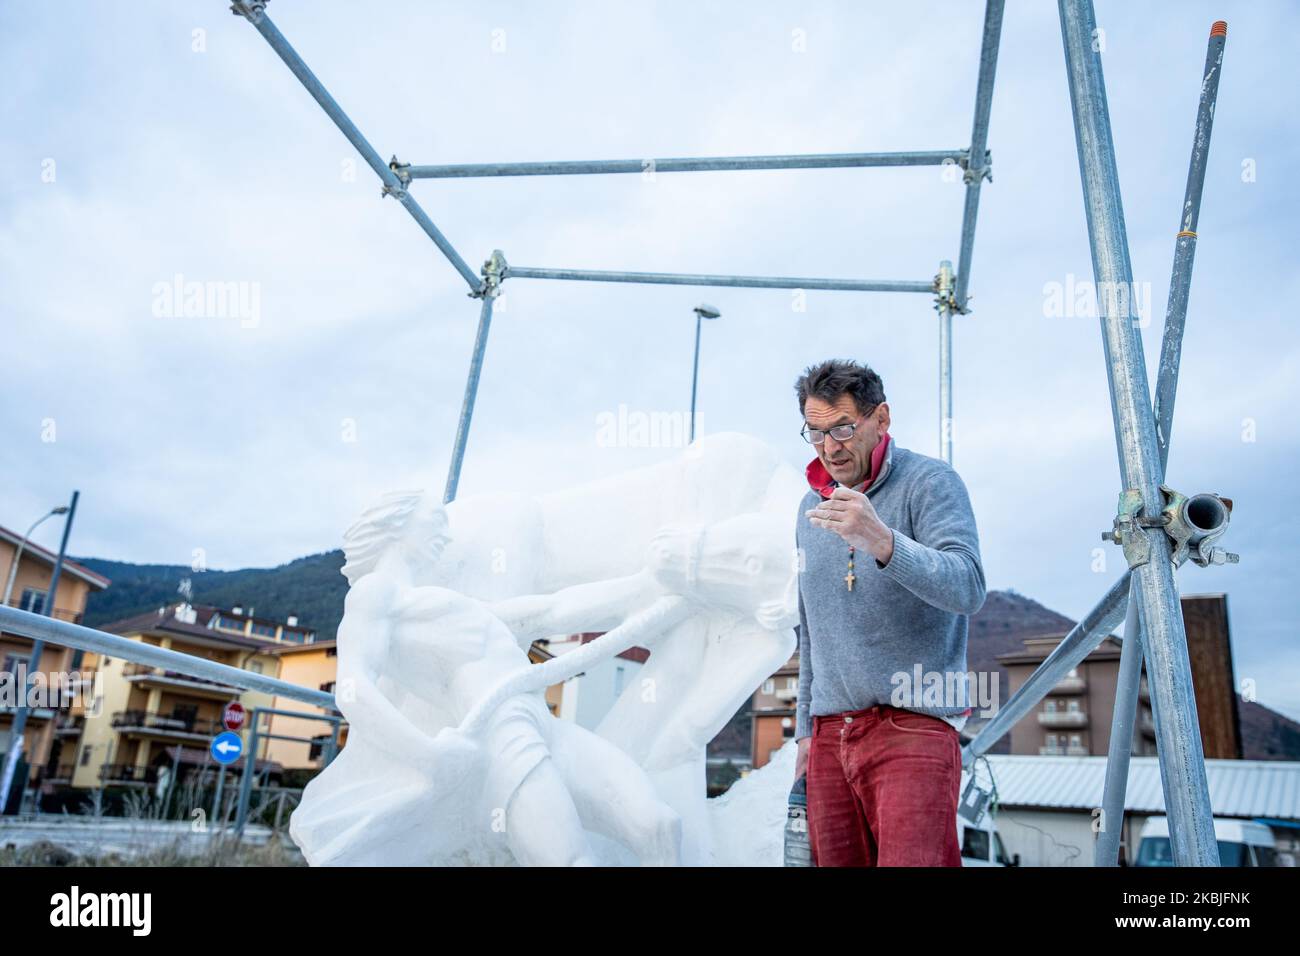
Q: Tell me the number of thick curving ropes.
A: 1